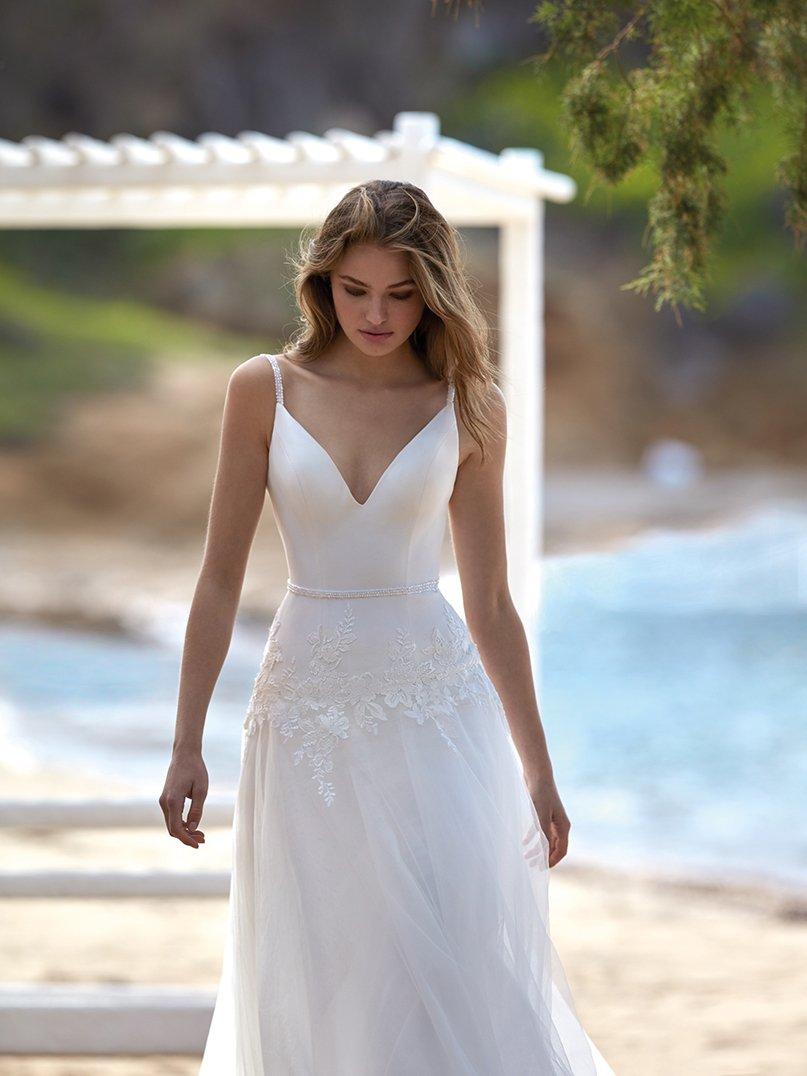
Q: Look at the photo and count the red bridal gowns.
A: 0